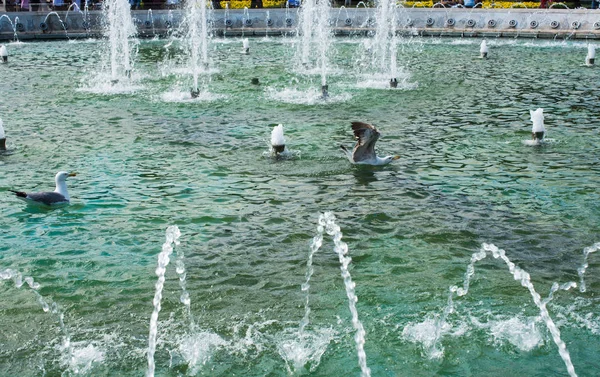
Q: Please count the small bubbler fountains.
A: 7